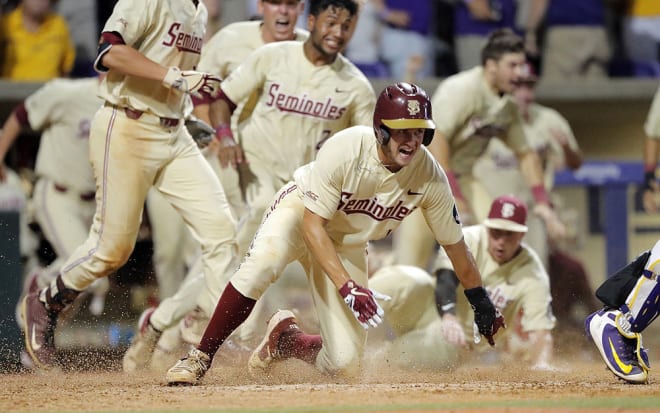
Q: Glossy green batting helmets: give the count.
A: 0